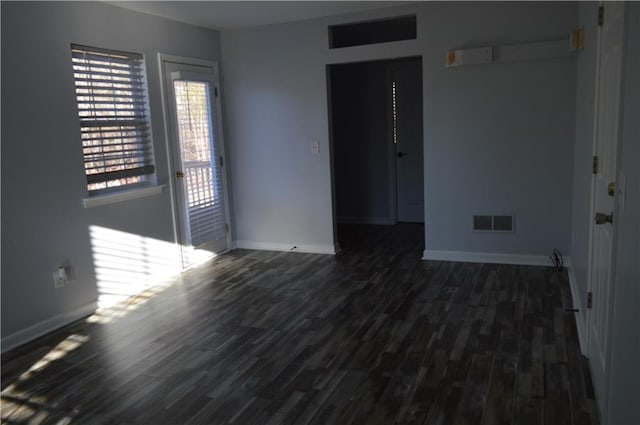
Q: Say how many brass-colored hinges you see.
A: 3